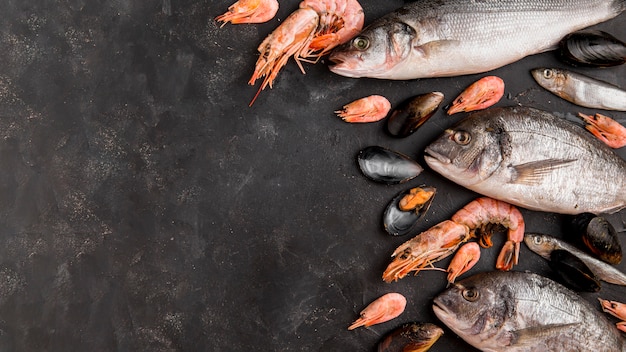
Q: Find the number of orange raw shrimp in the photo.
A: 9